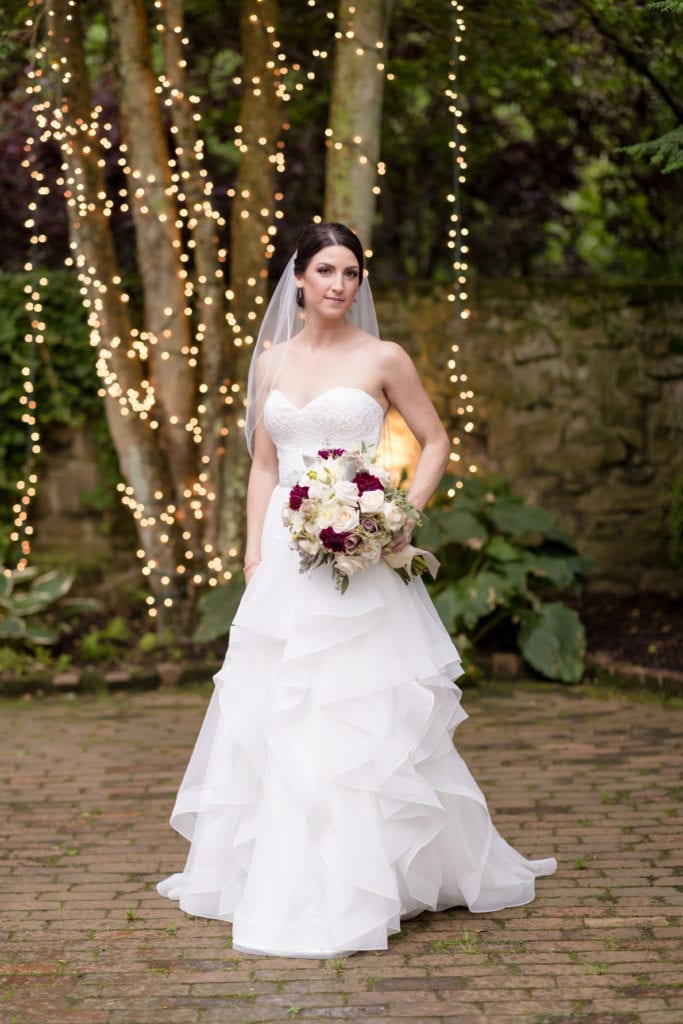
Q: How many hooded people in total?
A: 0